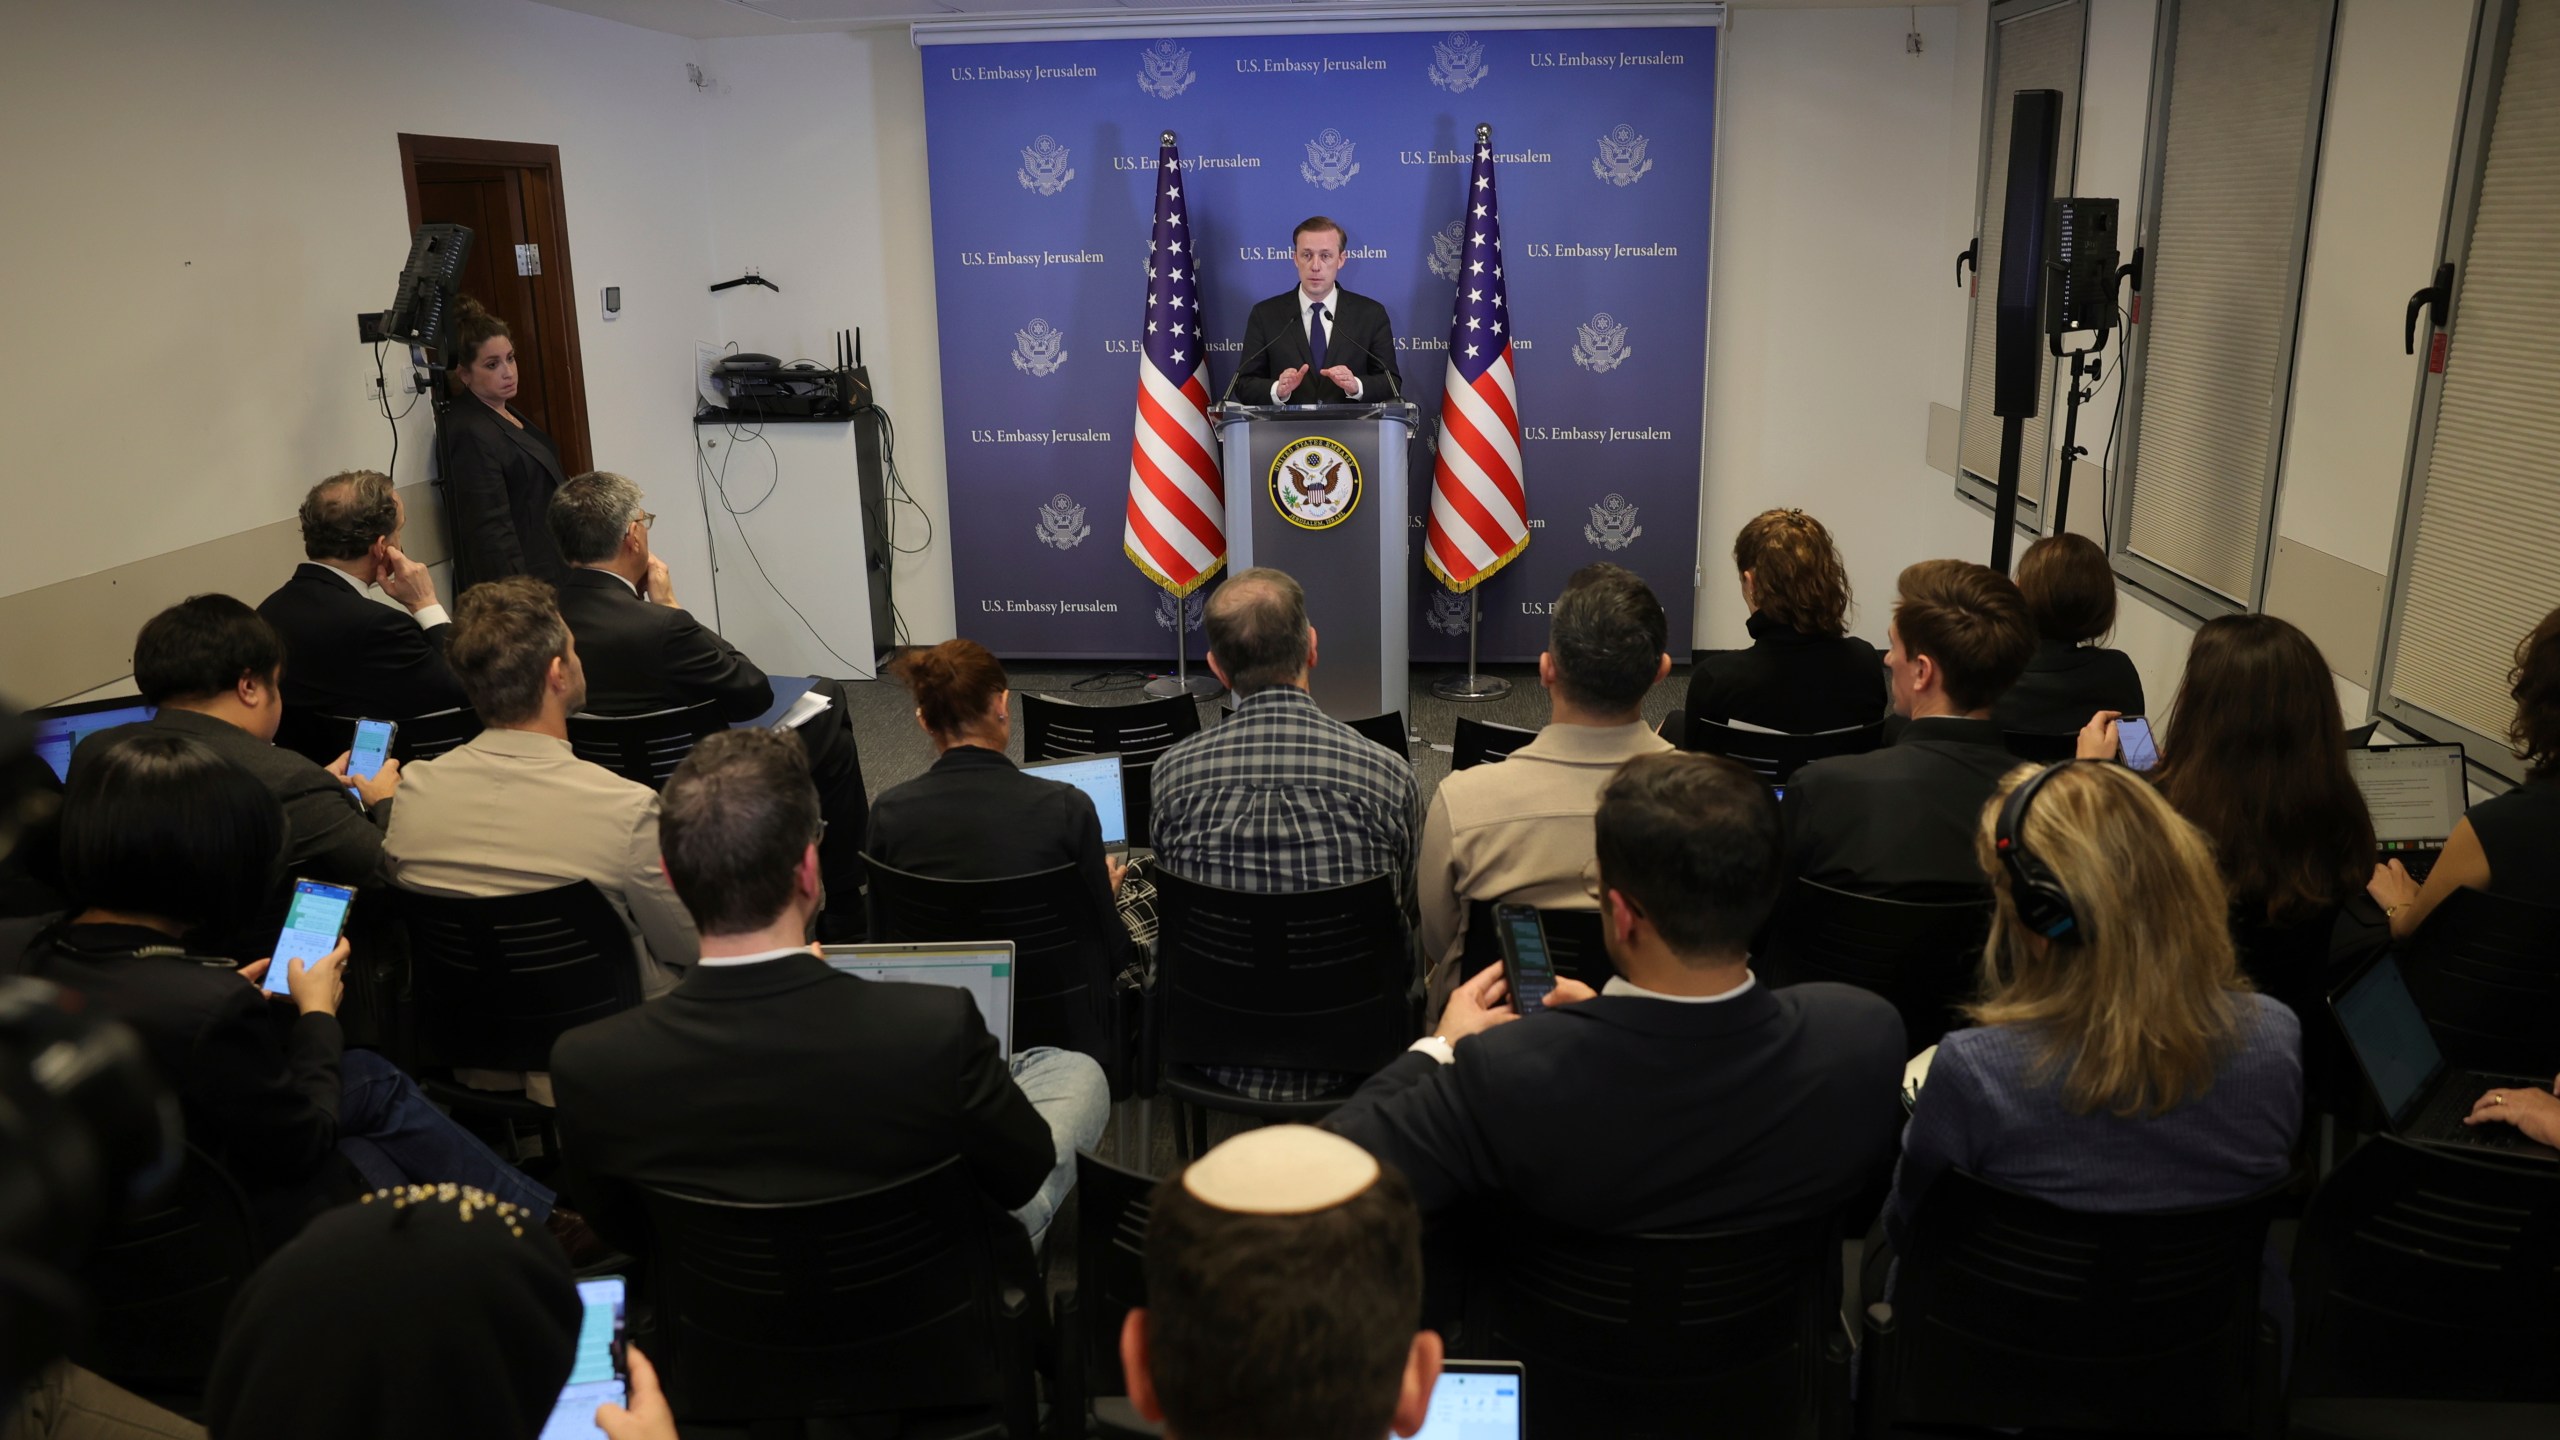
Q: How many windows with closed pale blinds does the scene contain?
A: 3